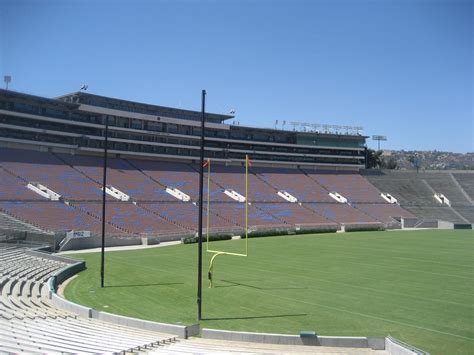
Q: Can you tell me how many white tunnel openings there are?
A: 8